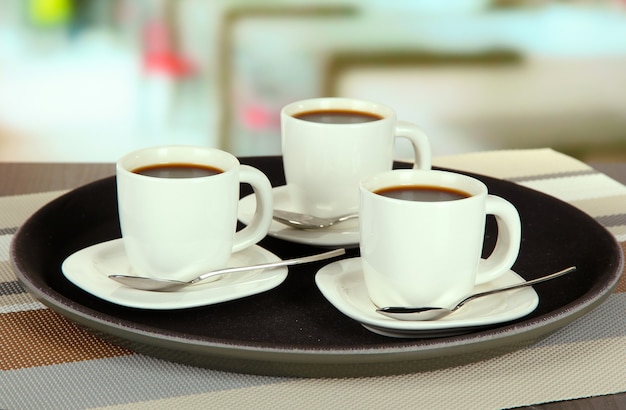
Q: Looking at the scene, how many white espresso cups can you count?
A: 3